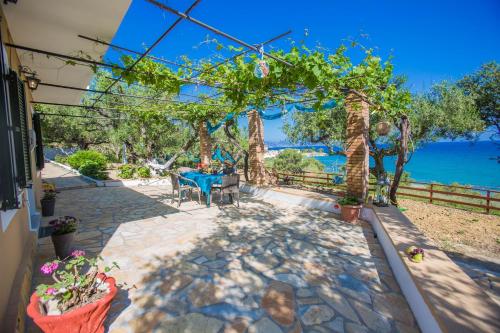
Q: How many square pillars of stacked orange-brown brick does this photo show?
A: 3